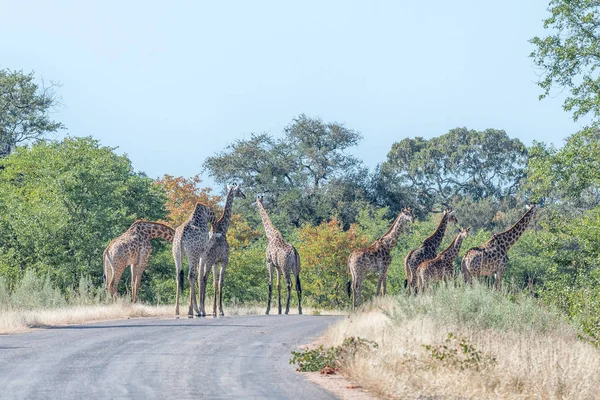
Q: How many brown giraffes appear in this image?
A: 8